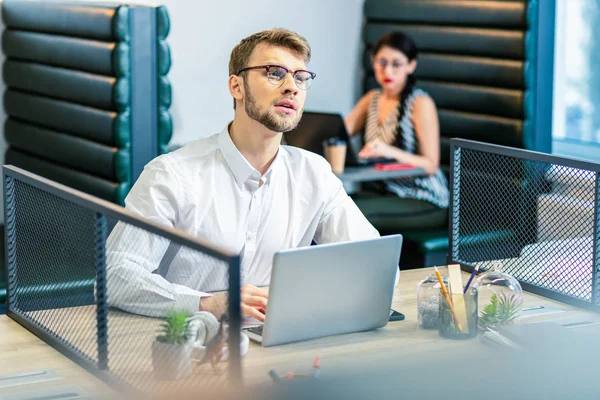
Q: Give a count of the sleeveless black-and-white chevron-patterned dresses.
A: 1